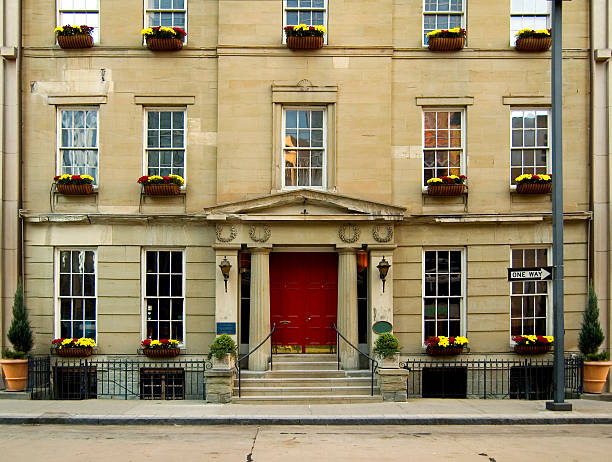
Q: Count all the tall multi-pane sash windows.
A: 14